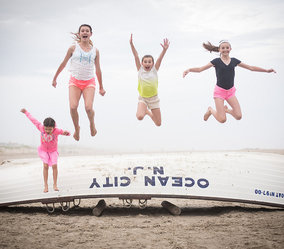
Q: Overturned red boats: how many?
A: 0